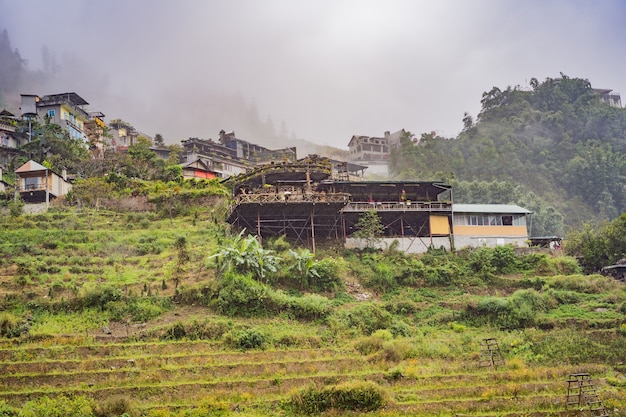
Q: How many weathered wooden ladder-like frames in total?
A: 2